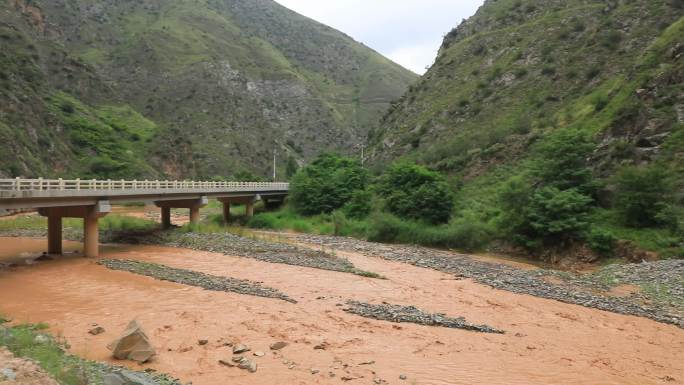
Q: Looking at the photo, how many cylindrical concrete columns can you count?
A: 6